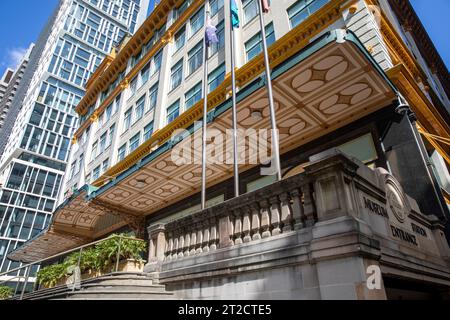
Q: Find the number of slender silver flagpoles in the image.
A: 3